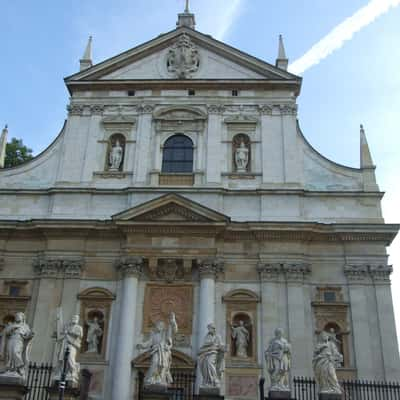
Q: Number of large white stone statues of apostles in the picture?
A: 6